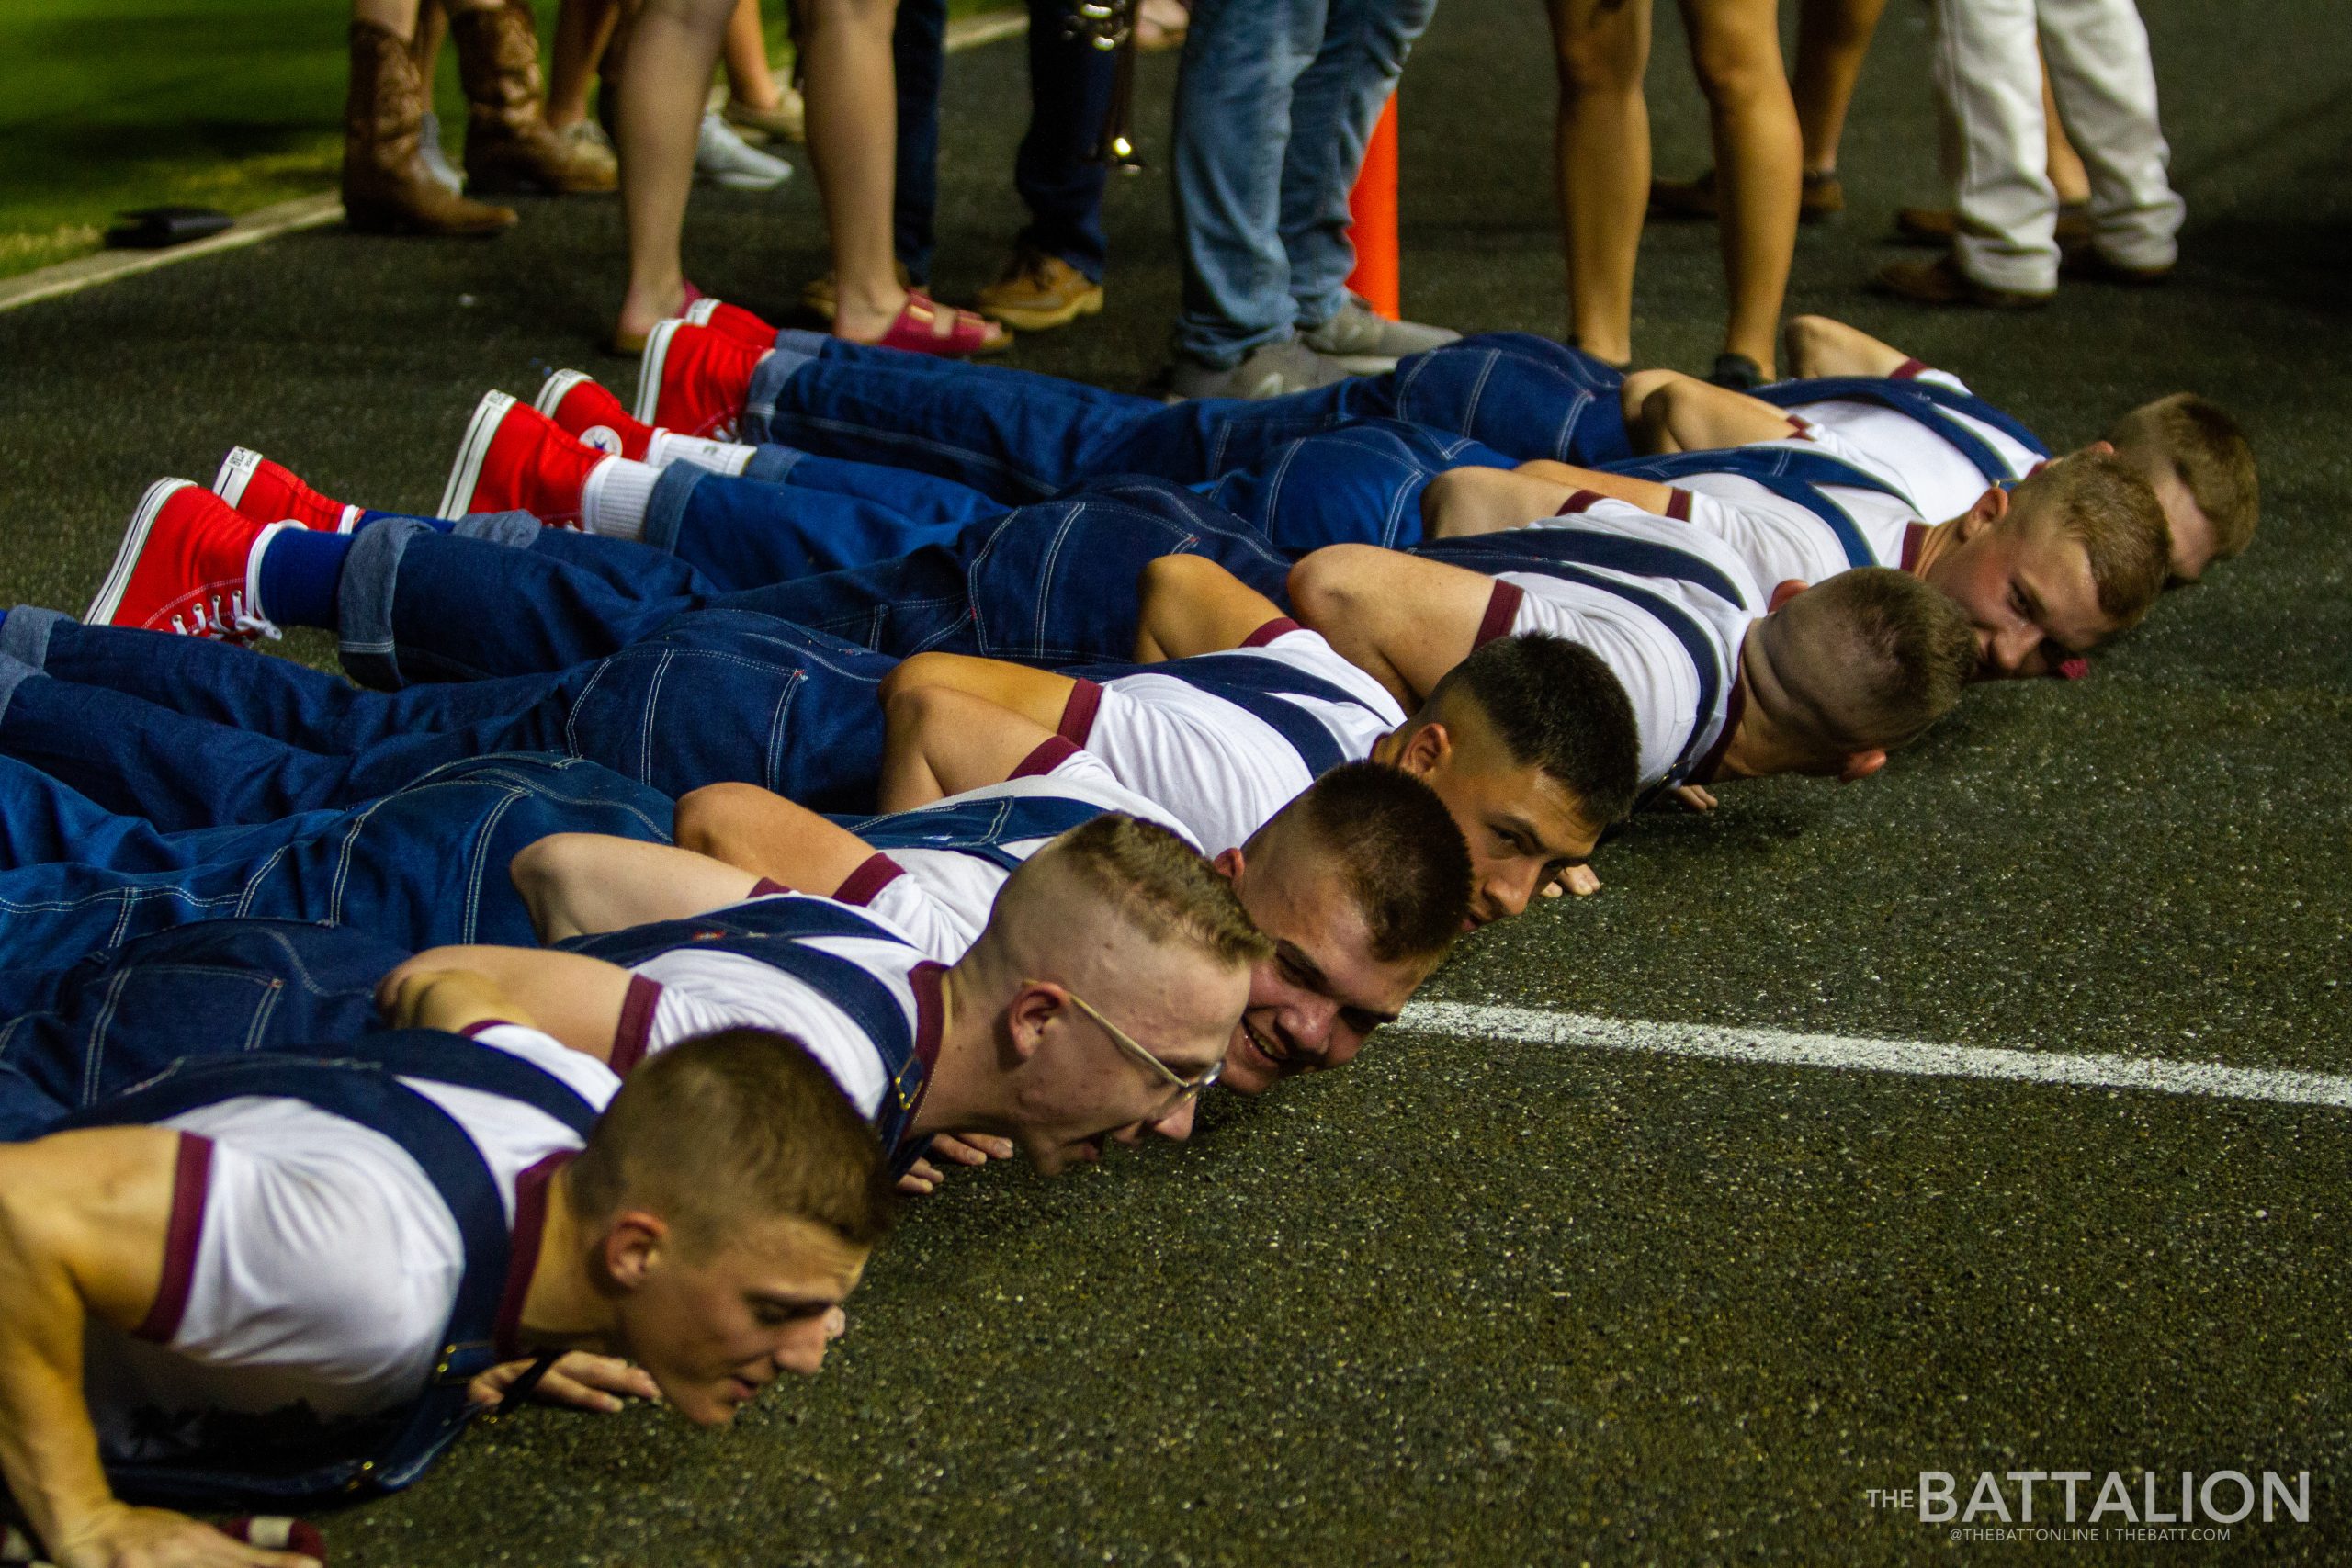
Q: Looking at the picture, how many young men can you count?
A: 7